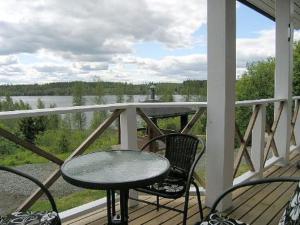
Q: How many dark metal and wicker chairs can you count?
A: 3